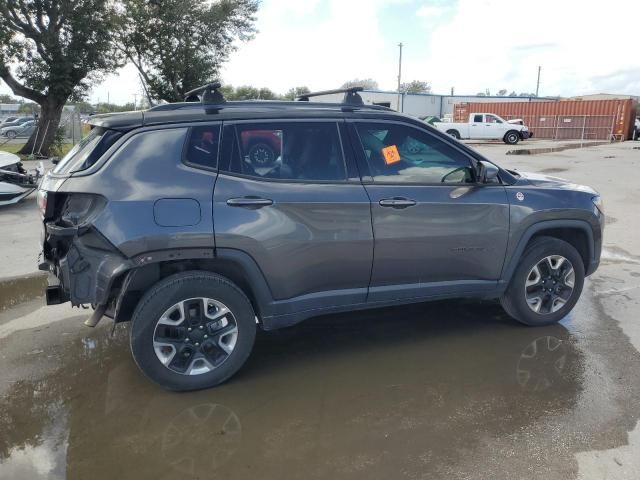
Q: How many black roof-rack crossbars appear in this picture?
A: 2